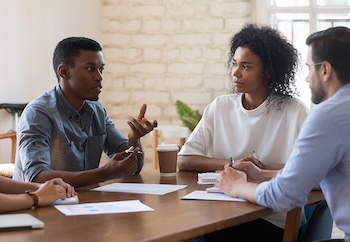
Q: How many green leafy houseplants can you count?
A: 1